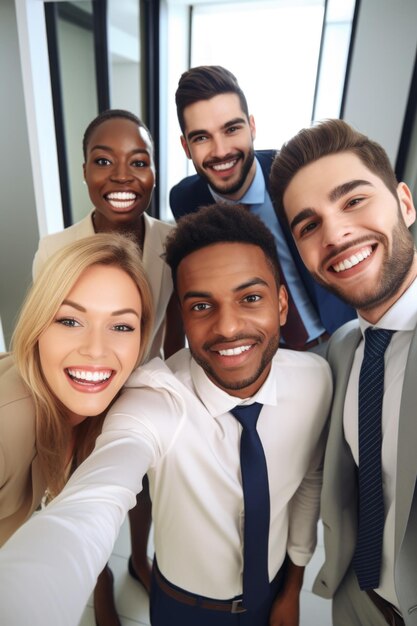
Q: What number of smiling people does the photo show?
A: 5